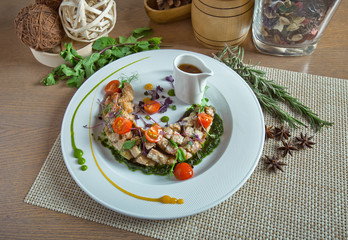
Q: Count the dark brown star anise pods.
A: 5